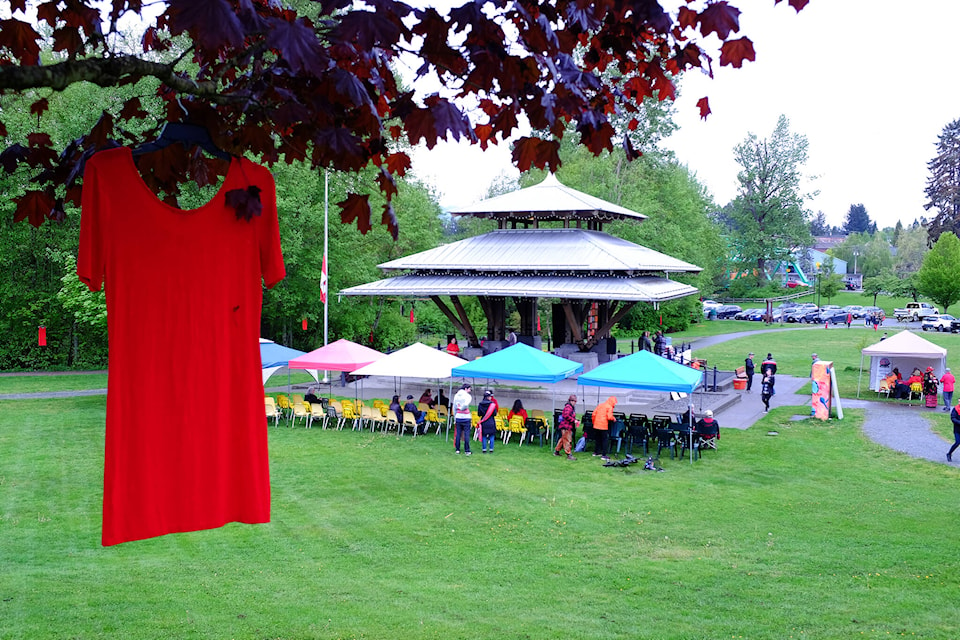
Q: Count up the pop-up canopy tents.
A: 6